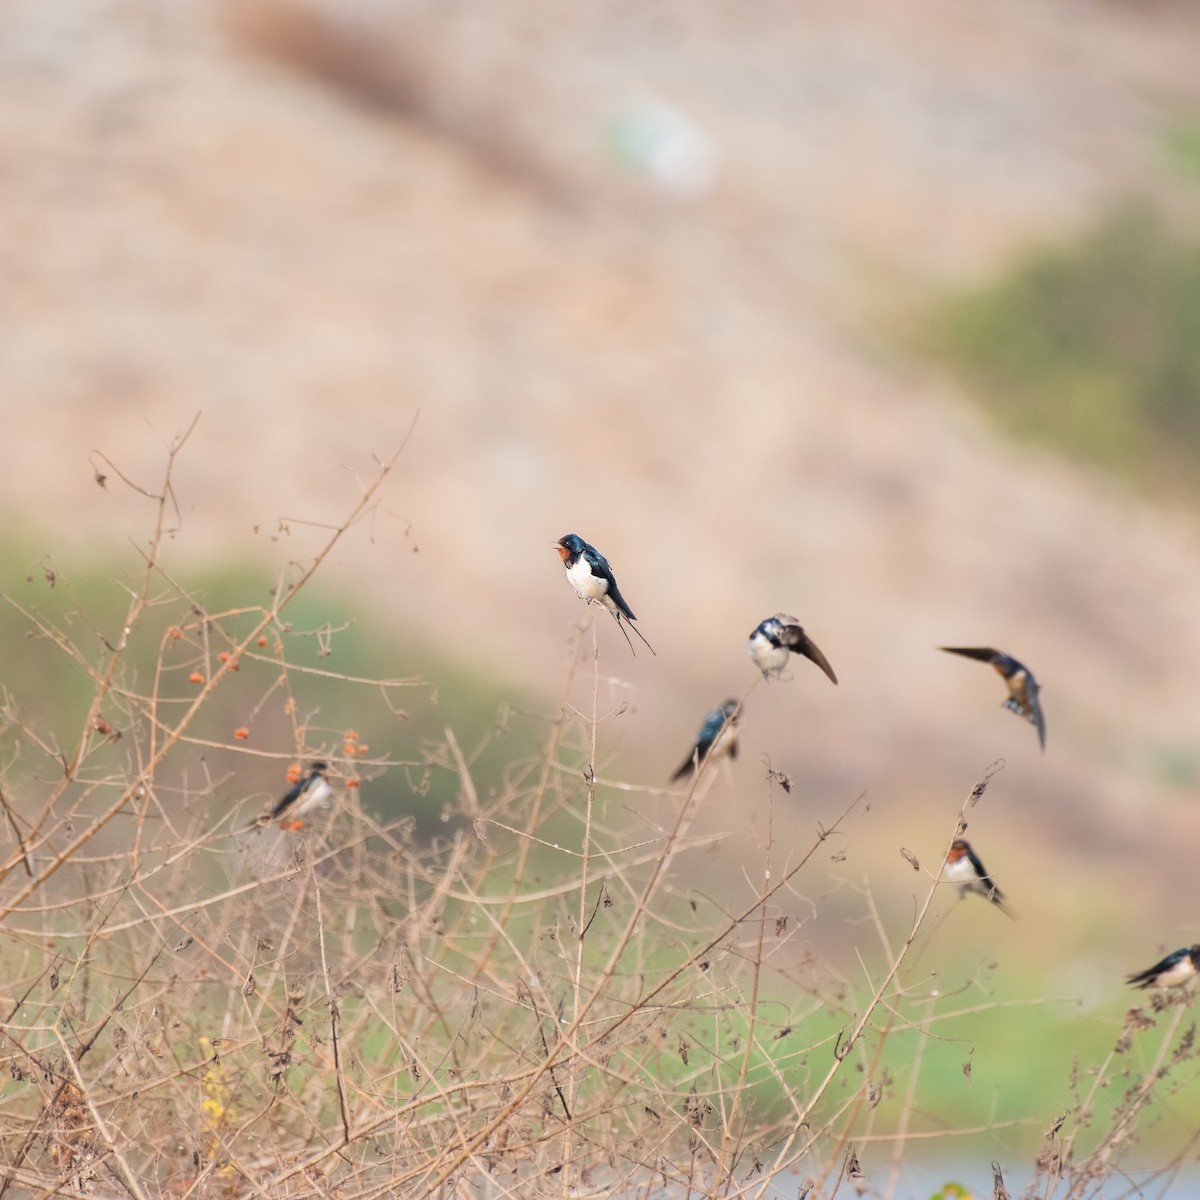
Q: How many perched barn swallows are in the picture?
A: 6